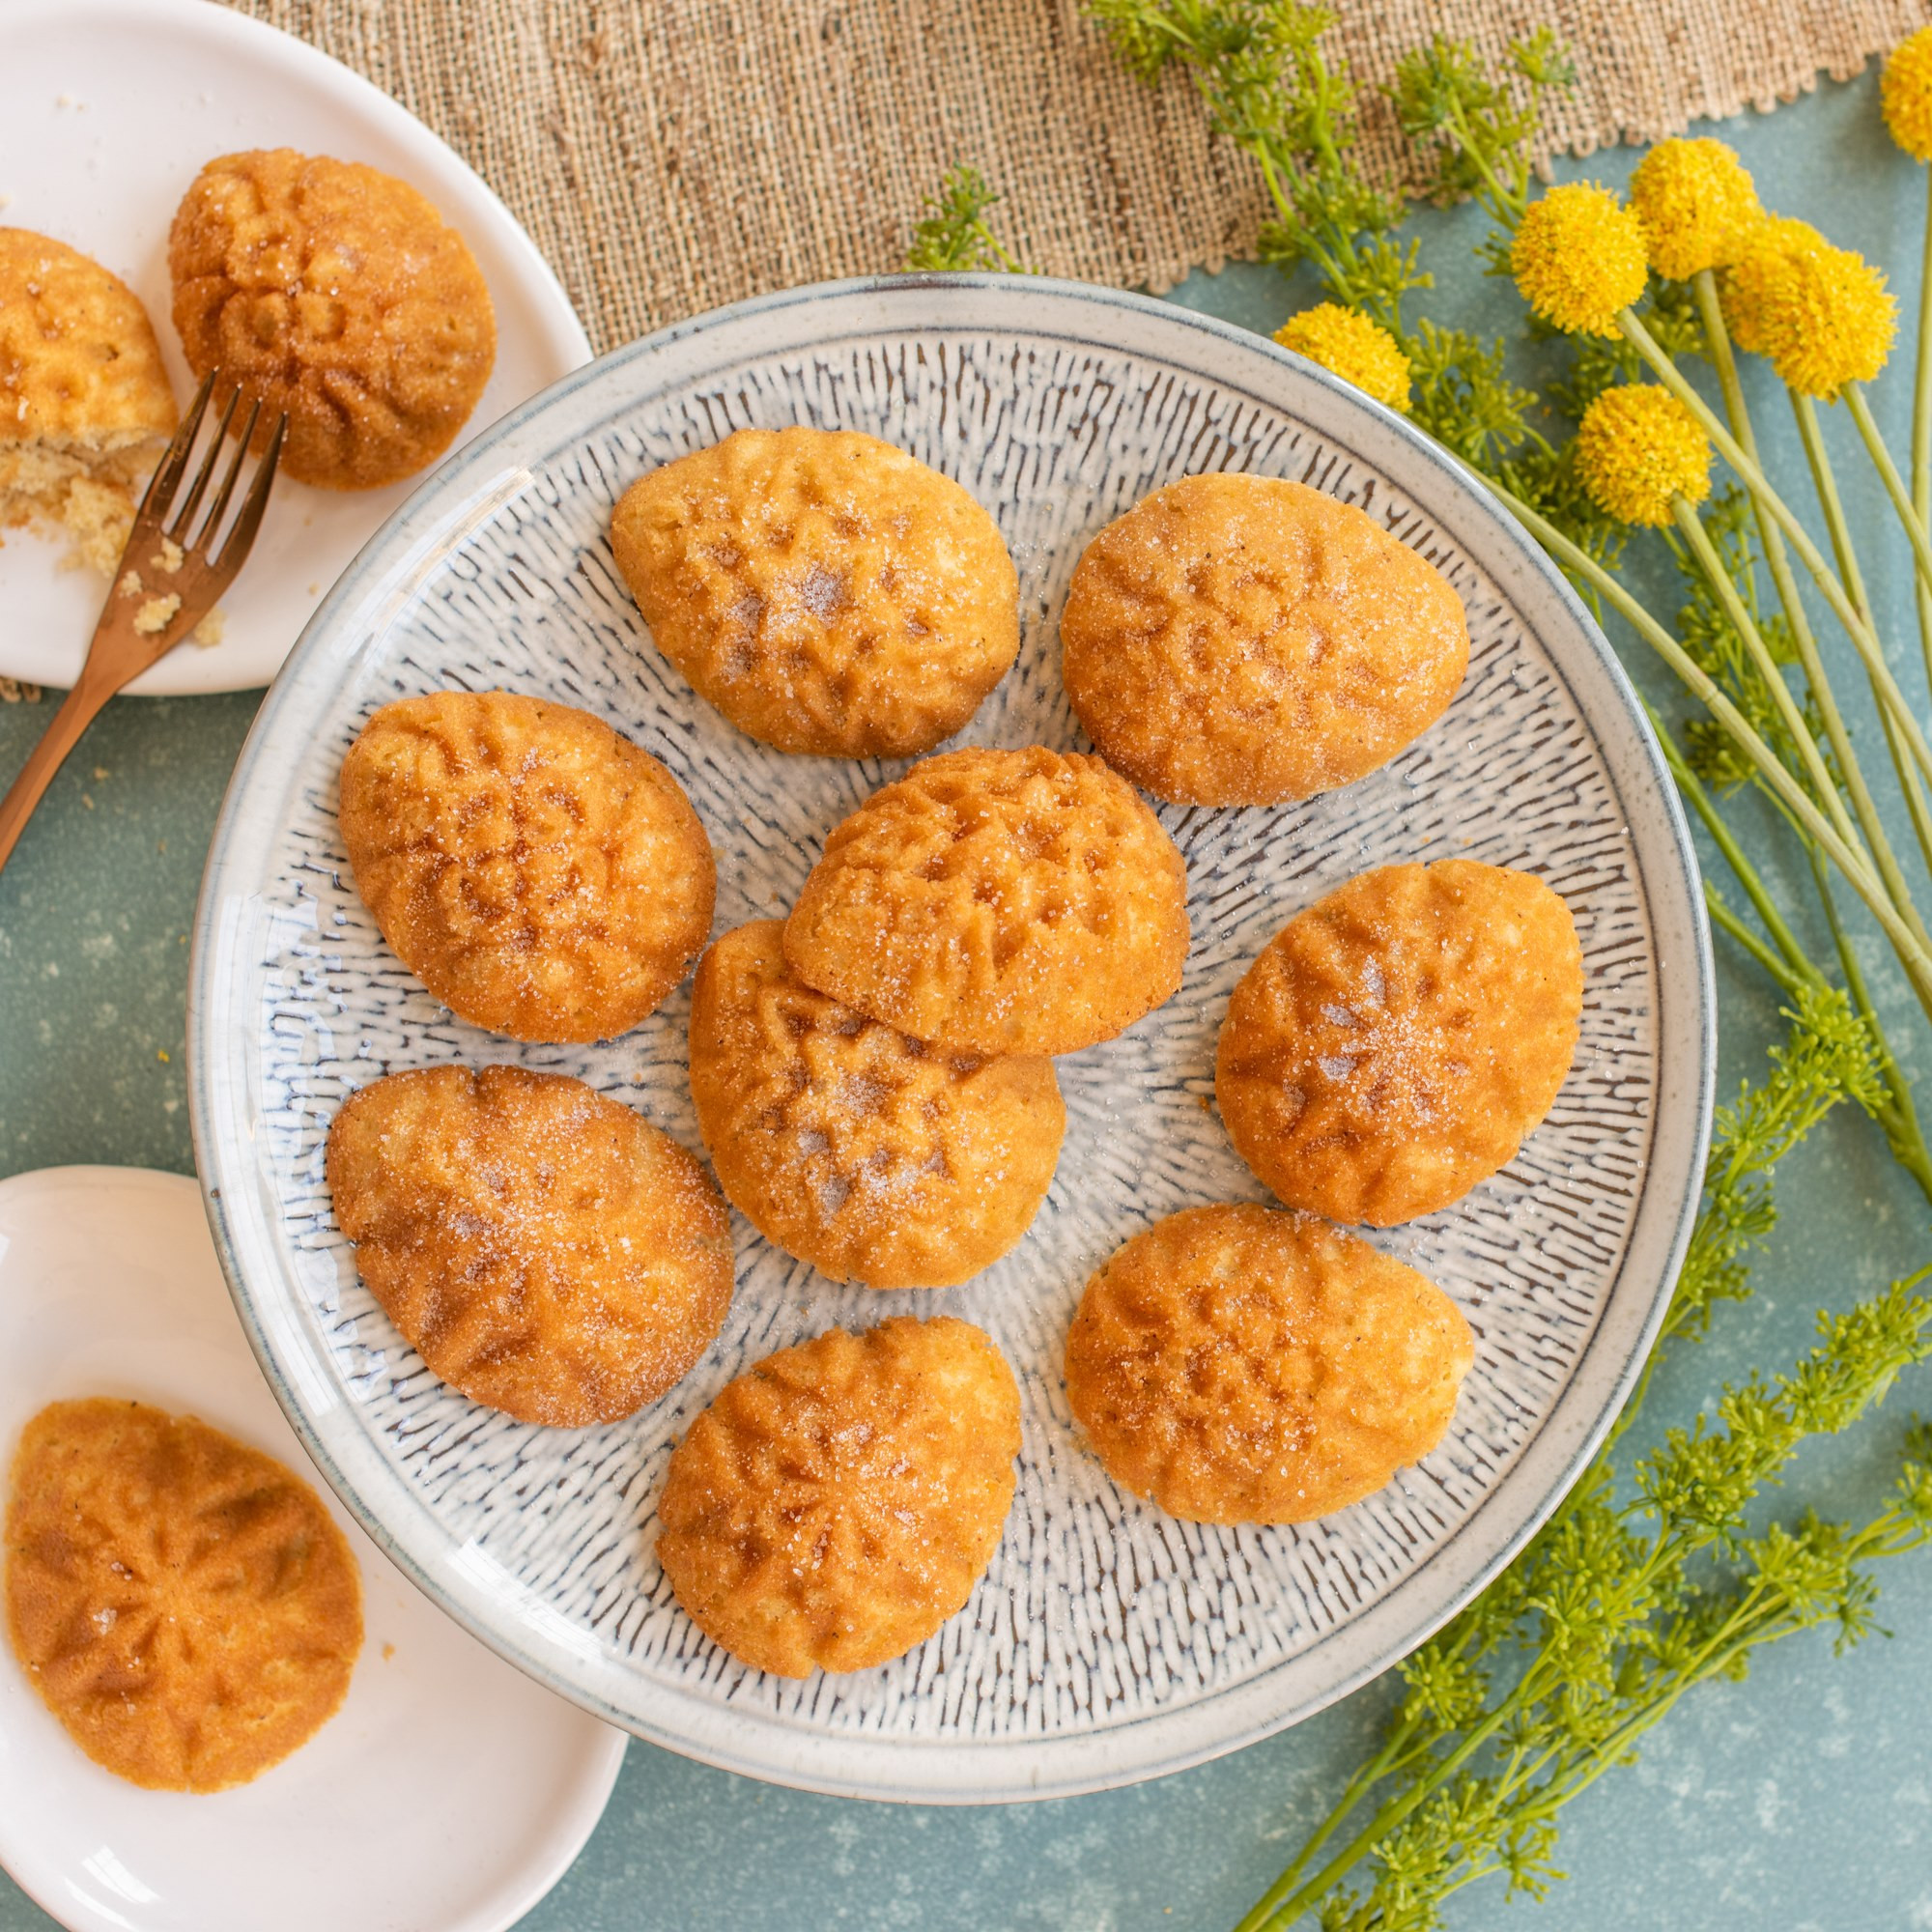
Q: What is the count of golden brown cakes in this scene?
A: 12